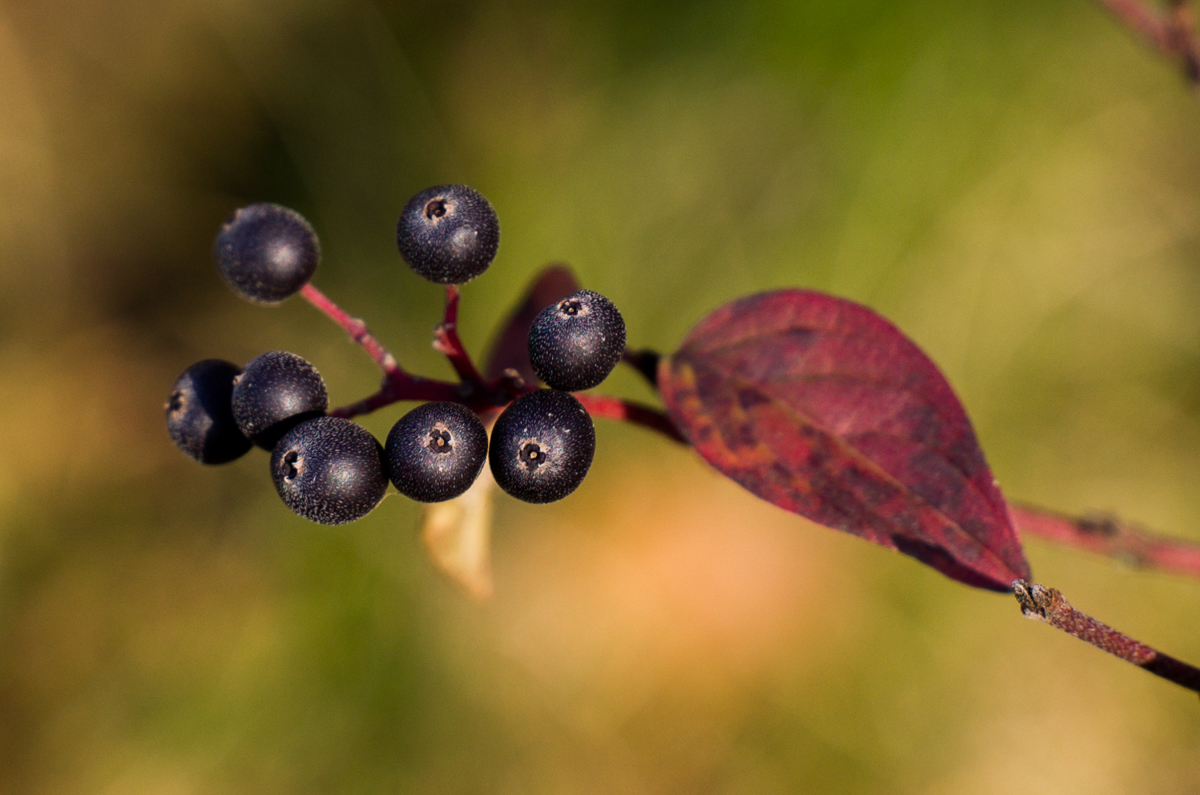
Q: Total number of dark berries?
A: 8